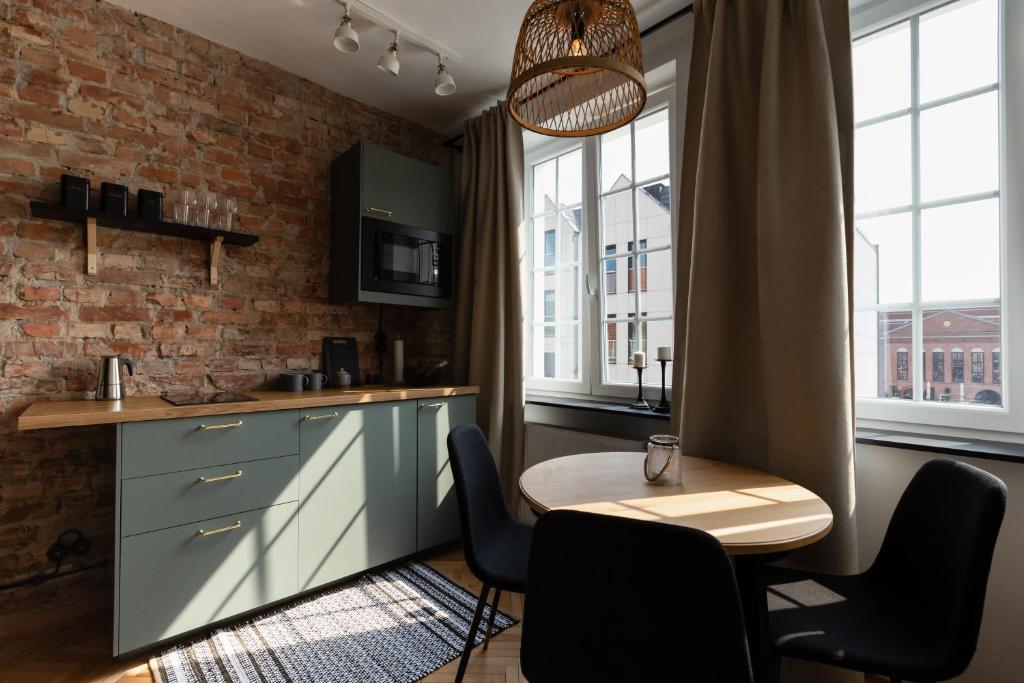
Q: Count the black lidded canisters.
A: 3